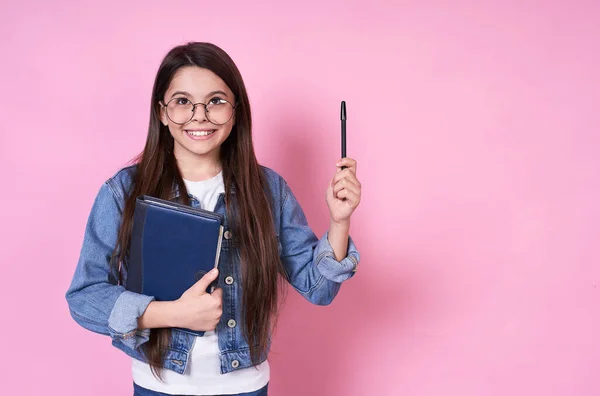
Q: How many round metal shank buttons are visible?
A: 4